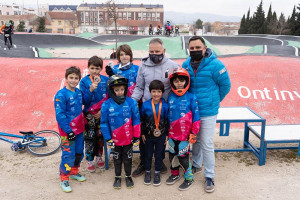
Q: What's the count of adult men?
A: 2